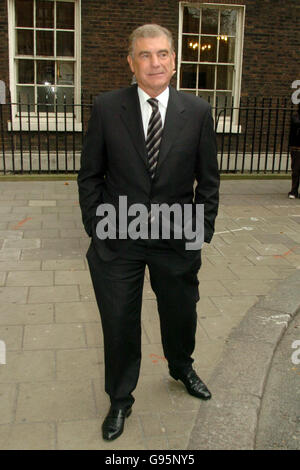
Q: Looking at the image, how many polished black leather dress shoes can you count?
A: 2